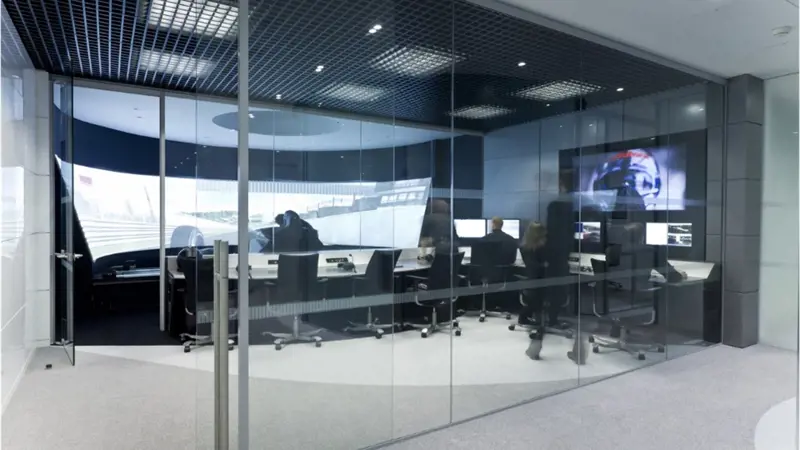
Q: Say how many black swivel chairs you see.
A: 7